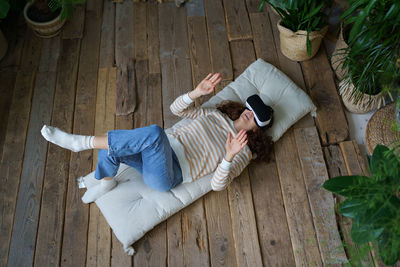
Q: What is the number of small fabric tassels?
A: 3